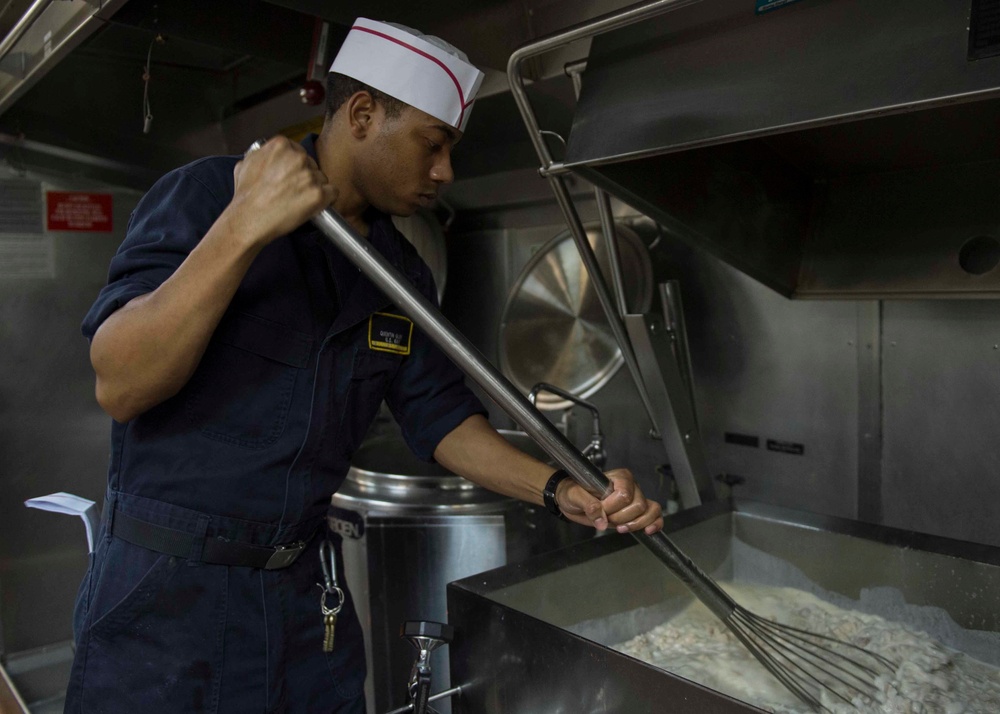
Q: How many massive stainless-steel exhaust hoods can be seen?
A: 1